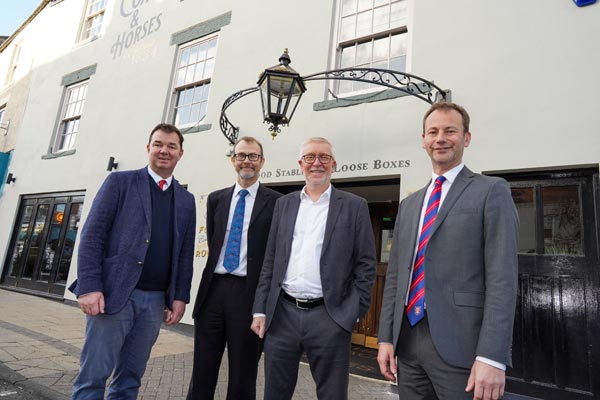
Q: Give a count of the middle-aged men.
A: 4